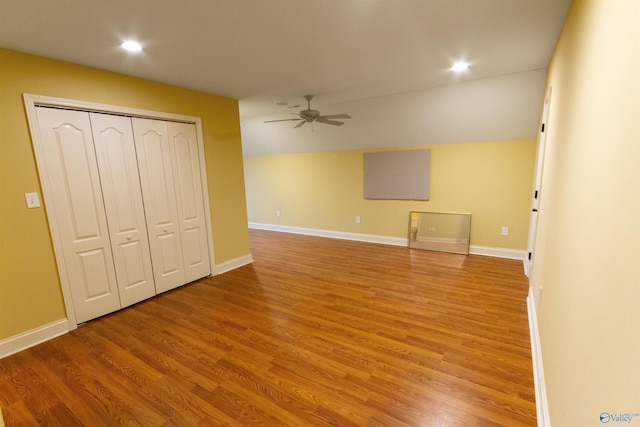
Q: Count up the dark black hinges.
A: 3